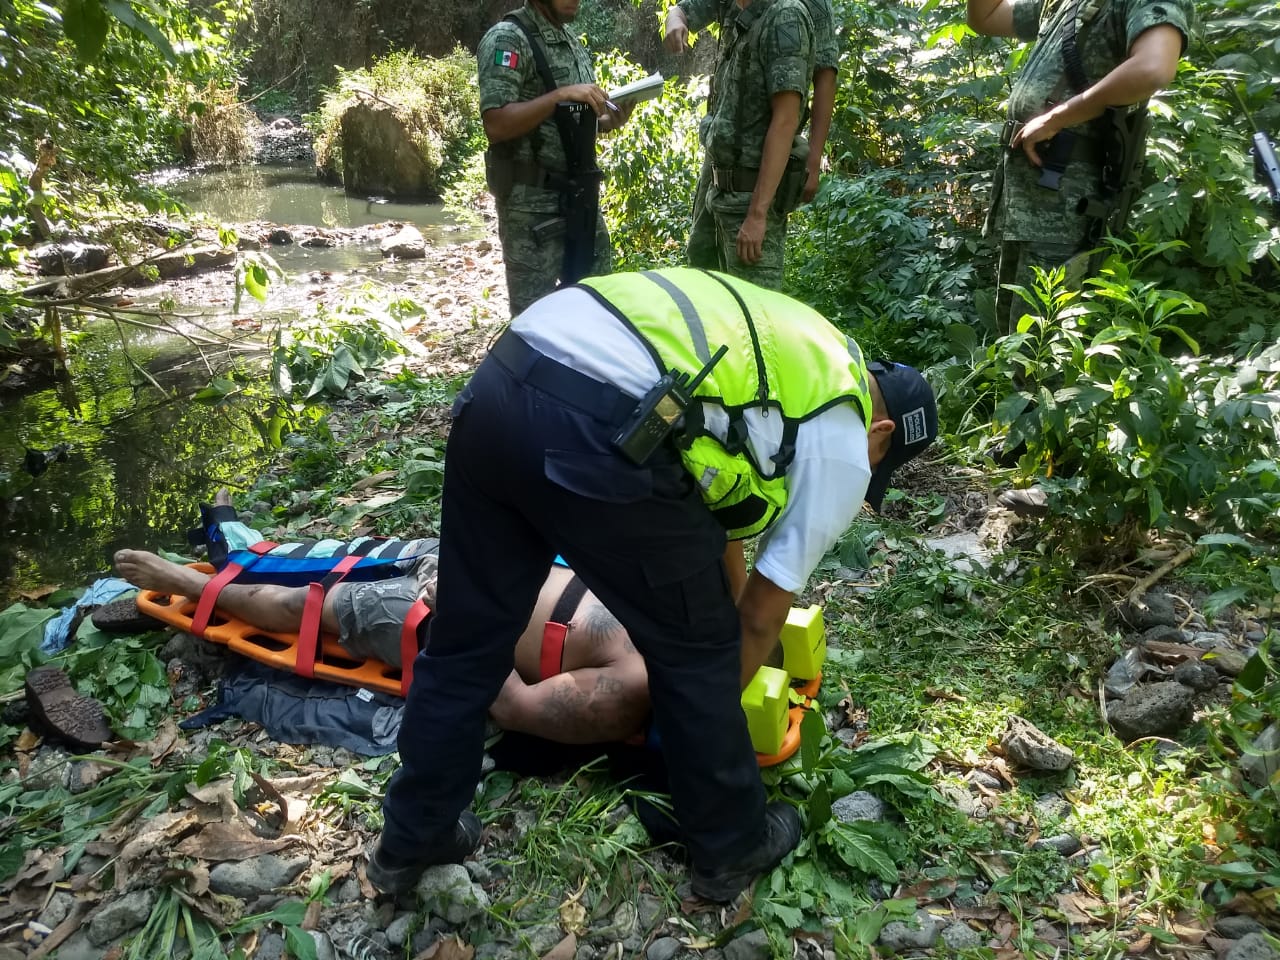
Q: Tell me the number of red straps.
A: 4